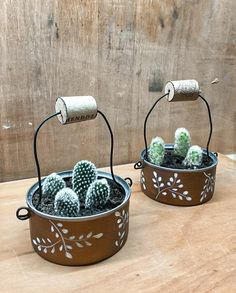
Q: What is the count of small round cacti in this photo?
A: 7